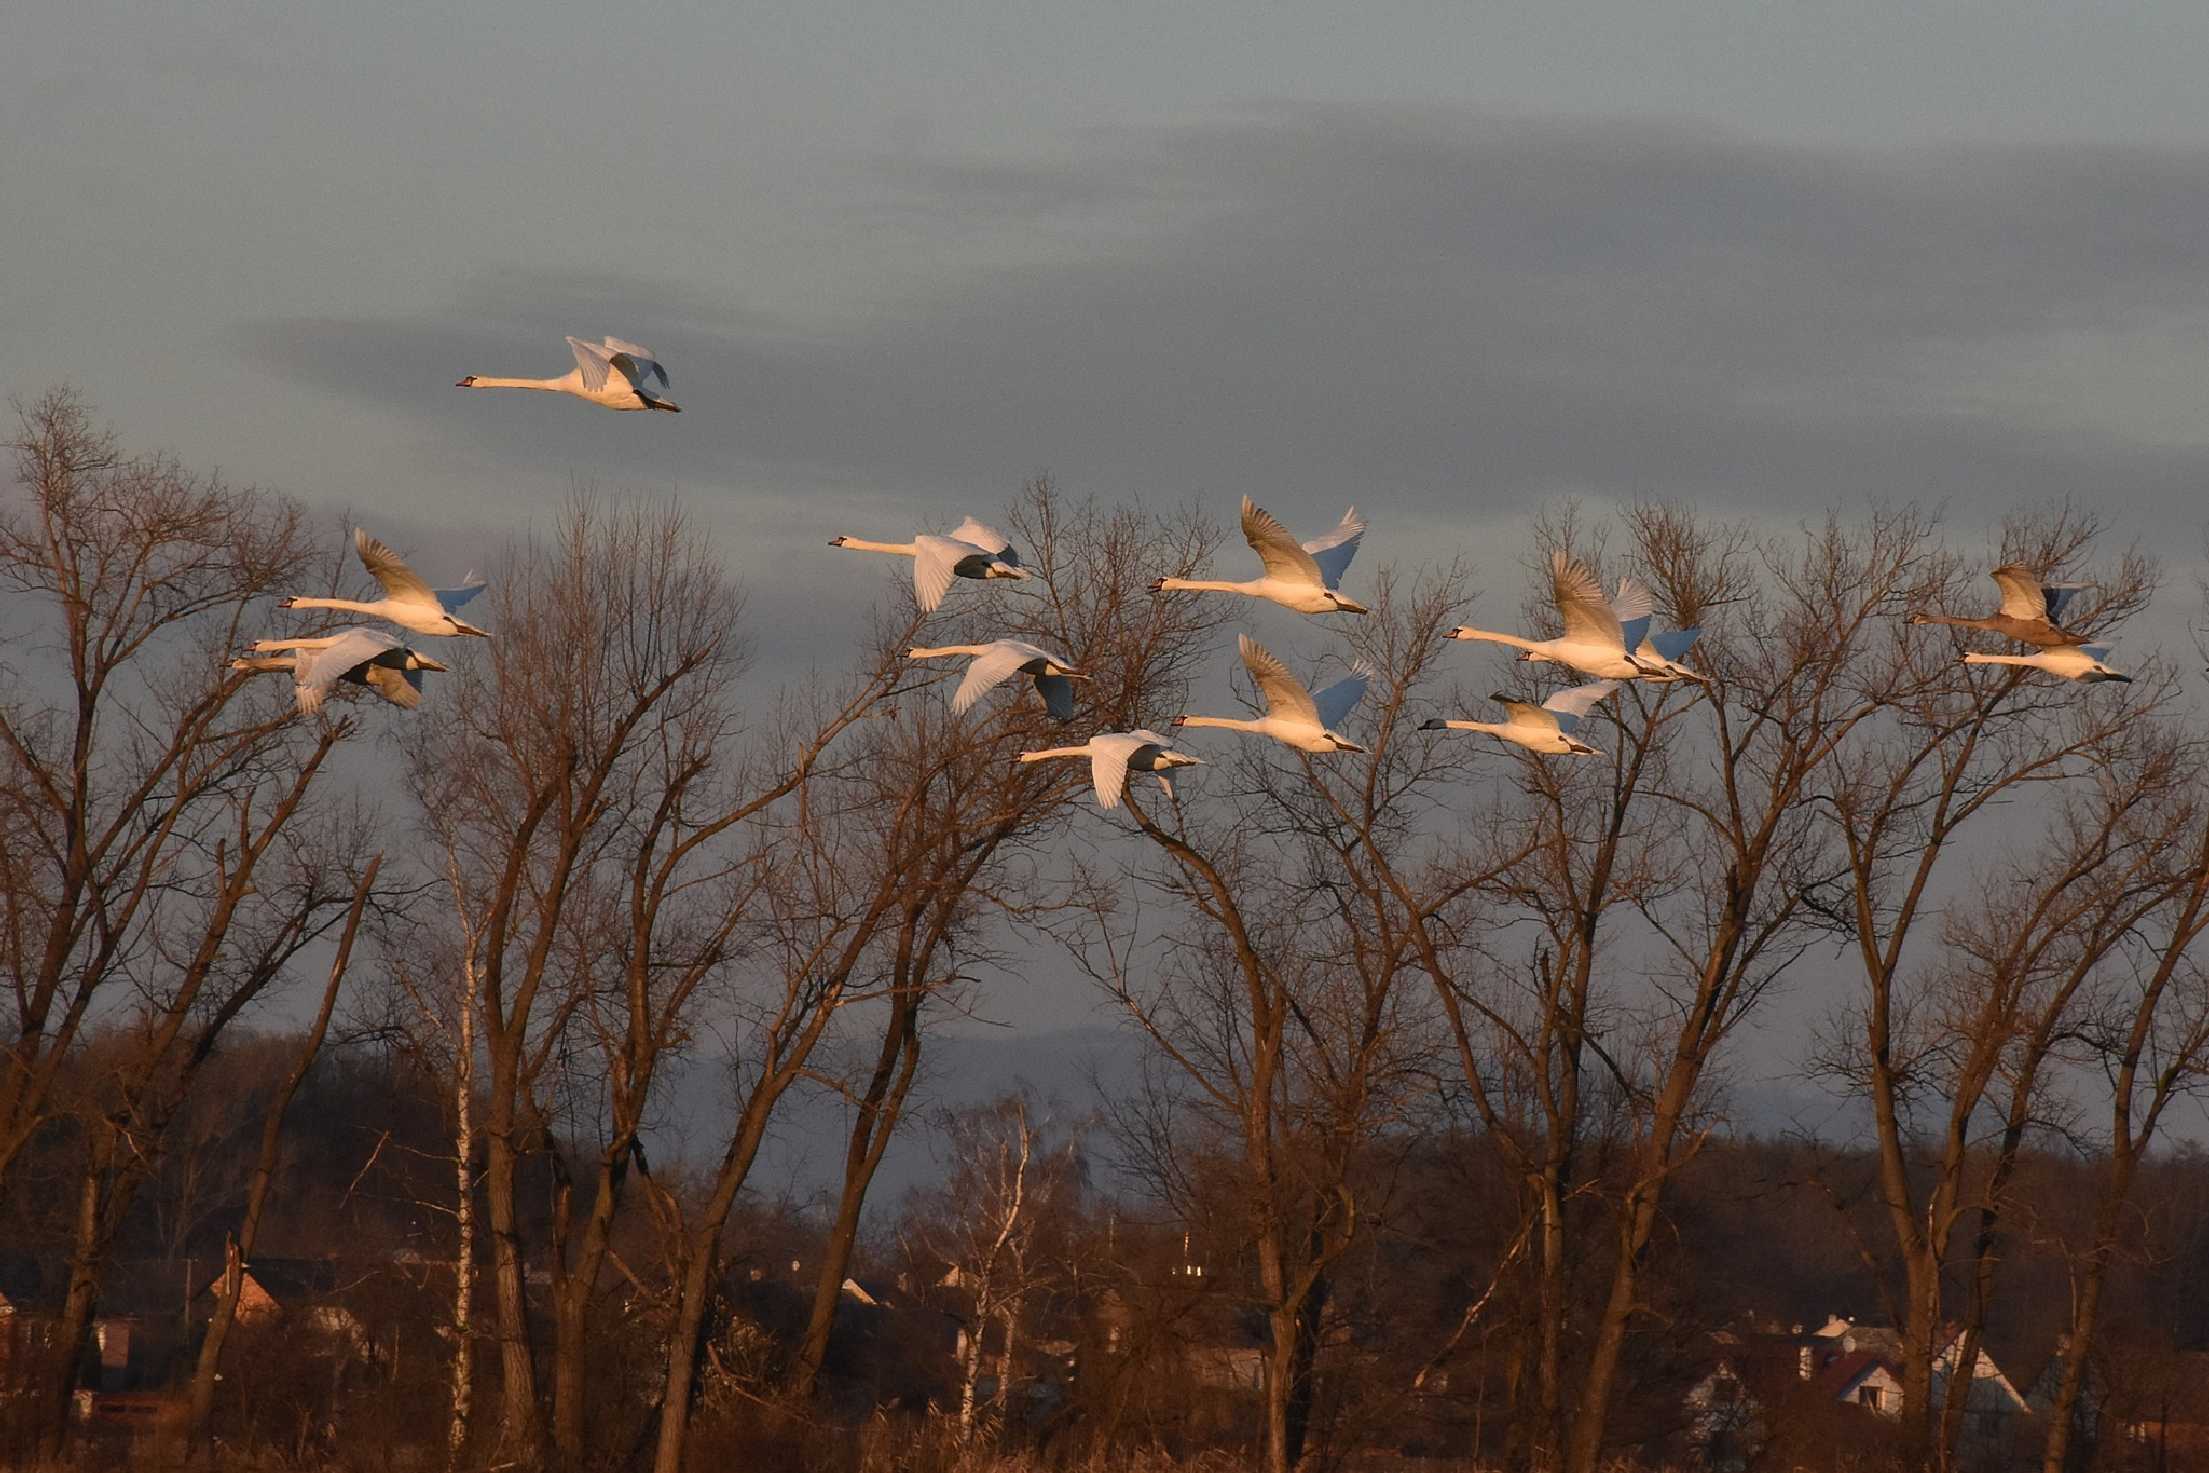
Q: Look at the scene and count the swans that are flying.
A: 14